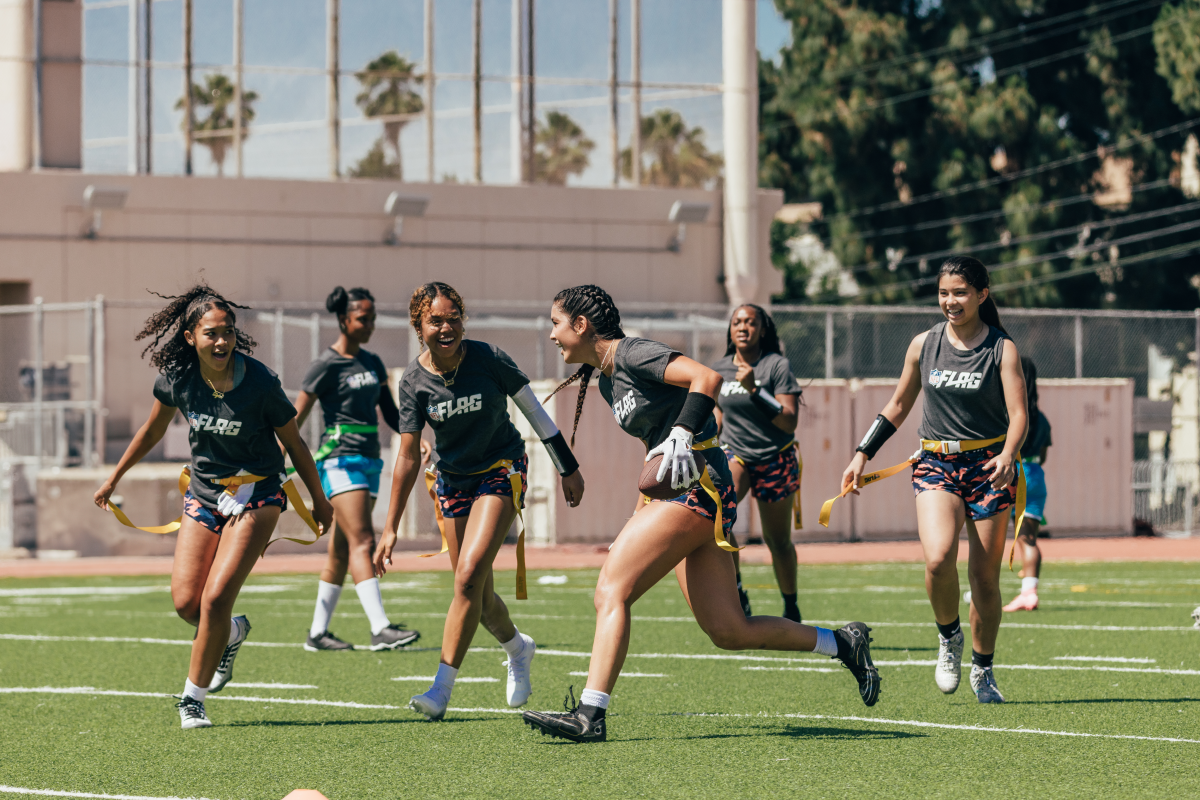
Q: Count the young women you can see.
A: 7